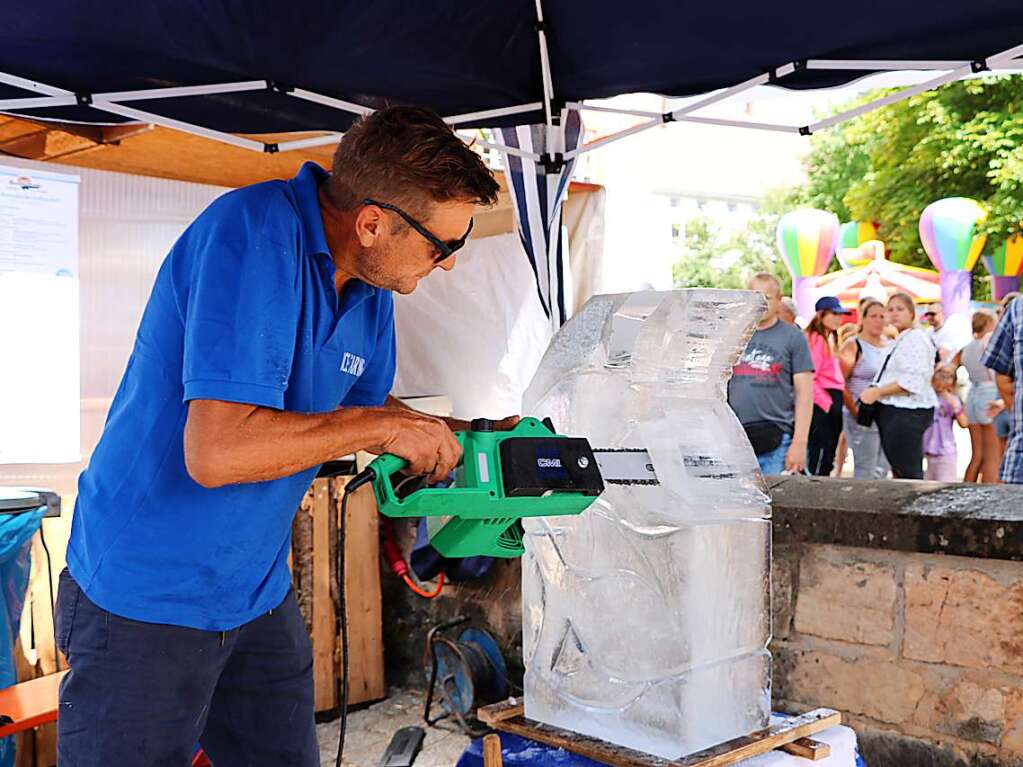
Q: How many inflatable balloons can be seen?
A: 4